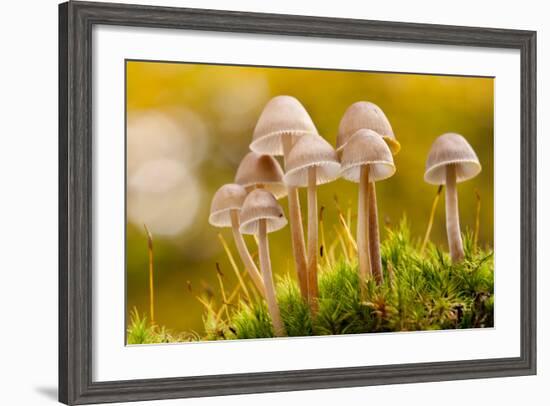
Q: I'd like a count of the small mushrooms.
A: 8